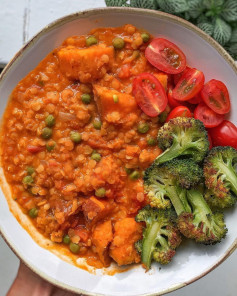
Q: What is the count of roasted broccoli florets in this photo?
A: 5